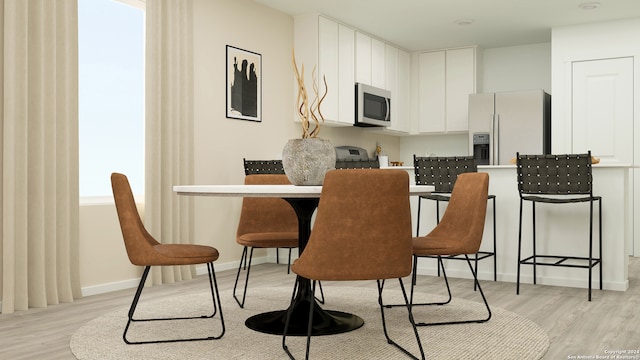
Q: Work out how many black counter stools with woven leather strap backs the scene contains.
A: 4